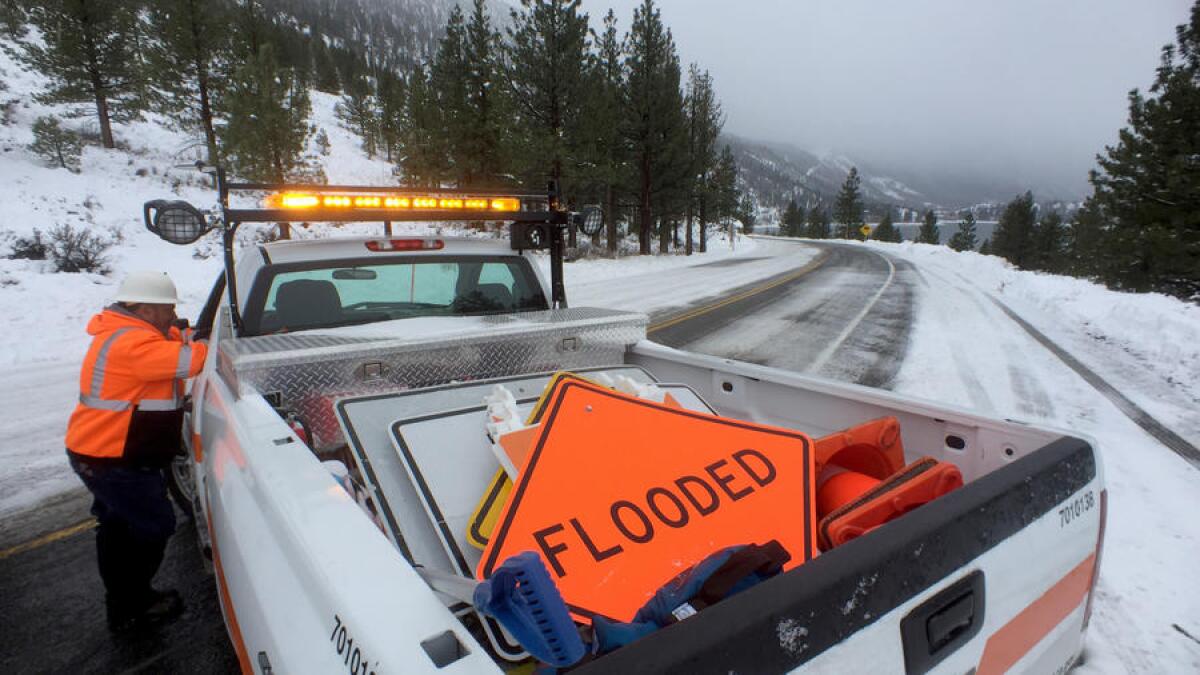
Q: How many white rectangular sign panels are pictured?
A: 2